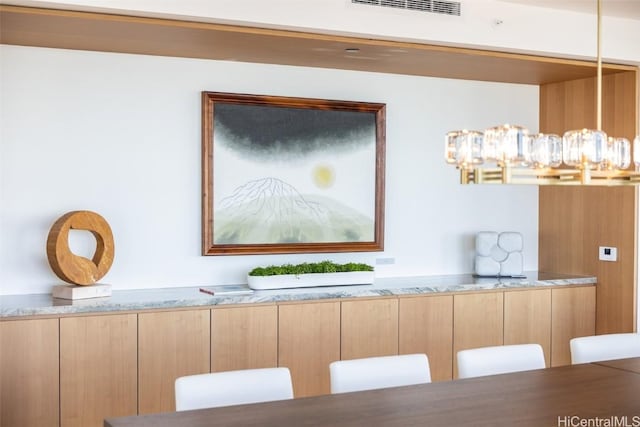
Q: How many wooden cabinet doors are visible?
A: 10